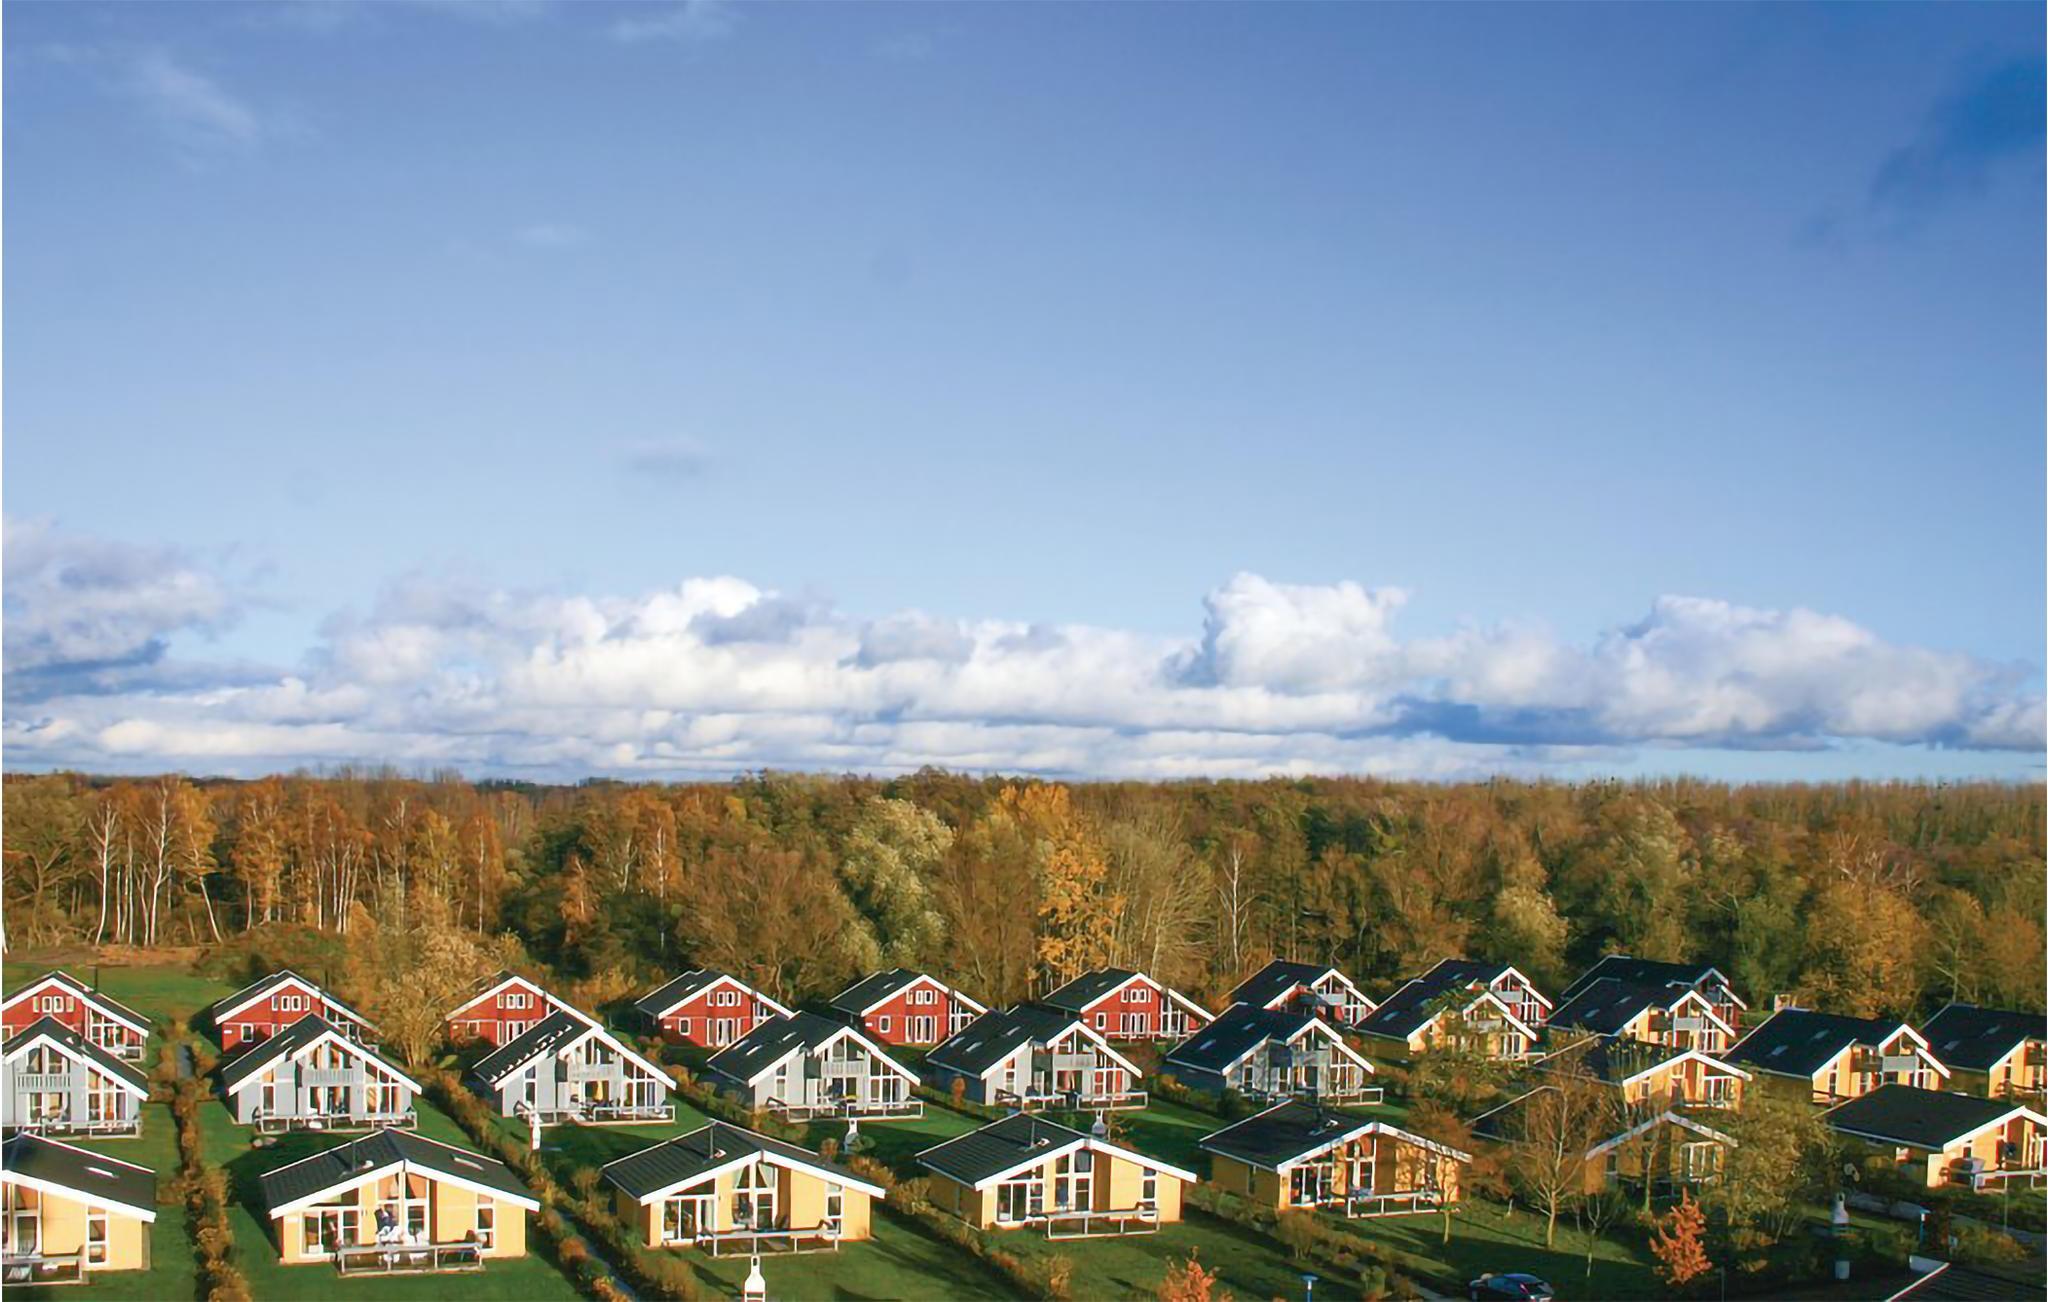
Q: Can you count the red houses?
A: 9